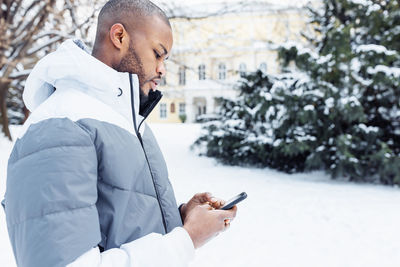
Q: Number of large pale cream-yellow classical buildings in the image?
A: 1